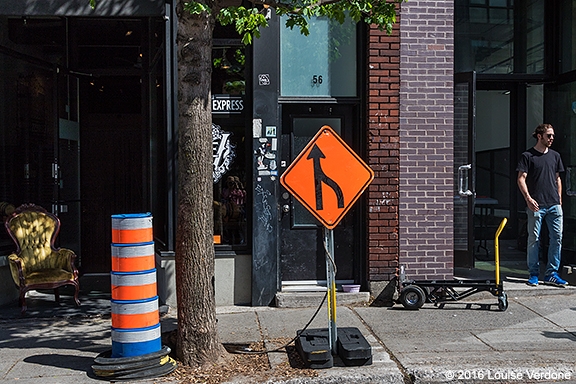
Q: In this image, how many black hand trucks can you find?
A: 1